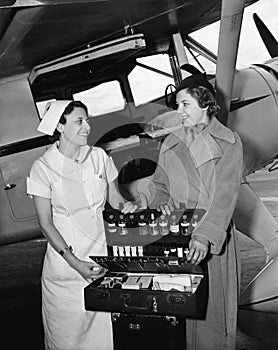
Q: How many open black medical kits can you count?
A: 1